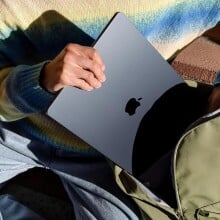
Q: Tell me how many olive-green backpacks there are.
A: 1